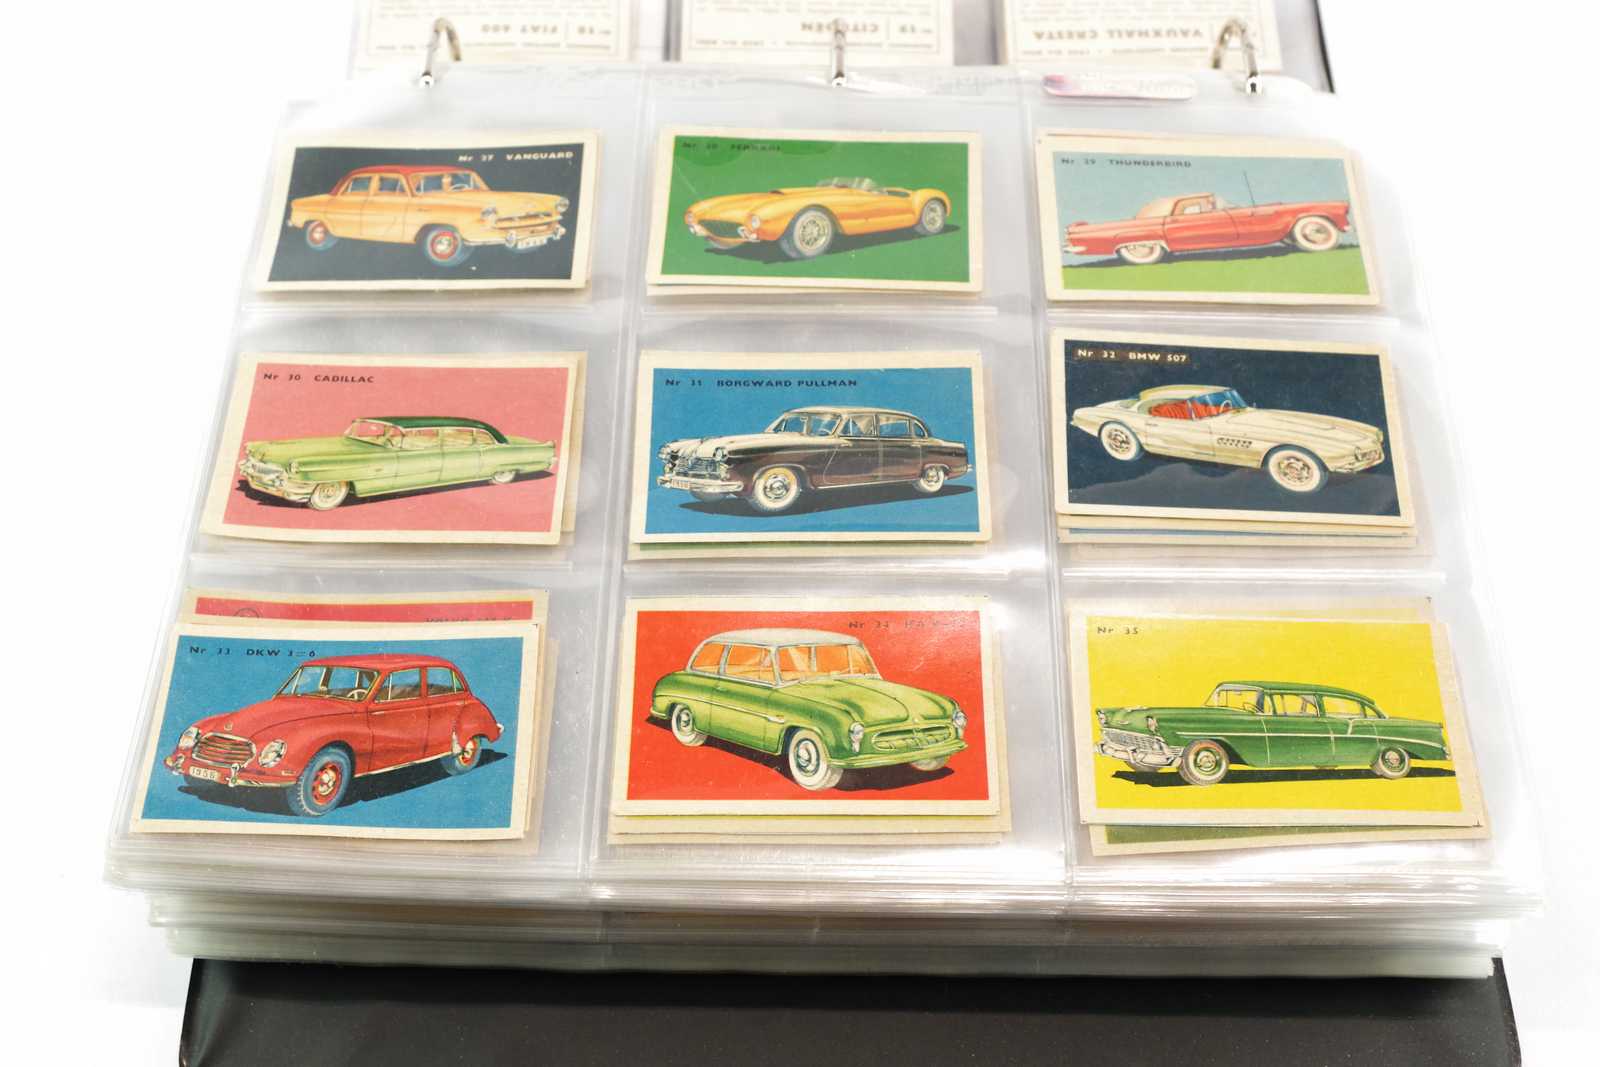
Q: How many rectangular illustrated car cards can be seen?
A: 9